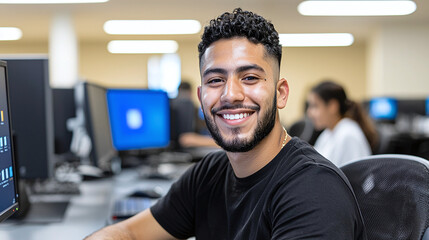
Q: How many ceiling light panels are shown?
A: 6